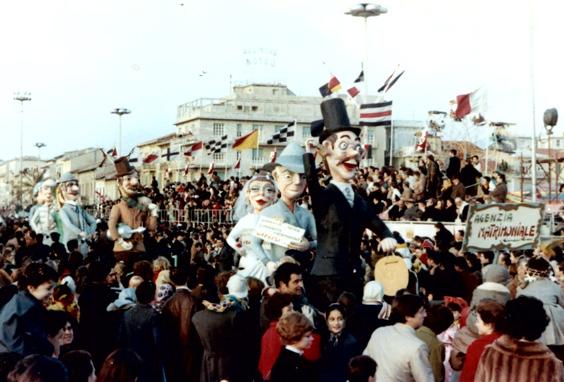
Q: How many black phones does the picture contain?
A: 0